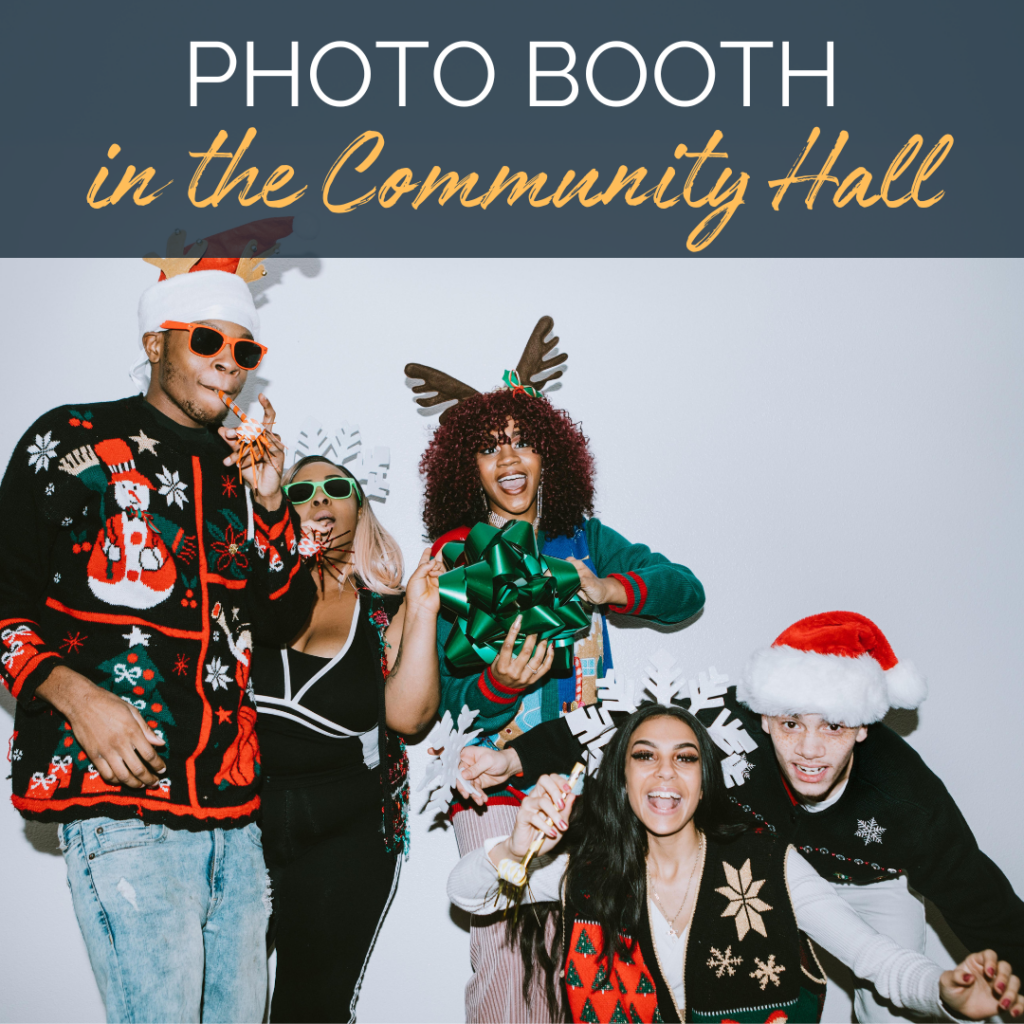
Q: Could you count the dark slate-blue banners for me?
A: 1